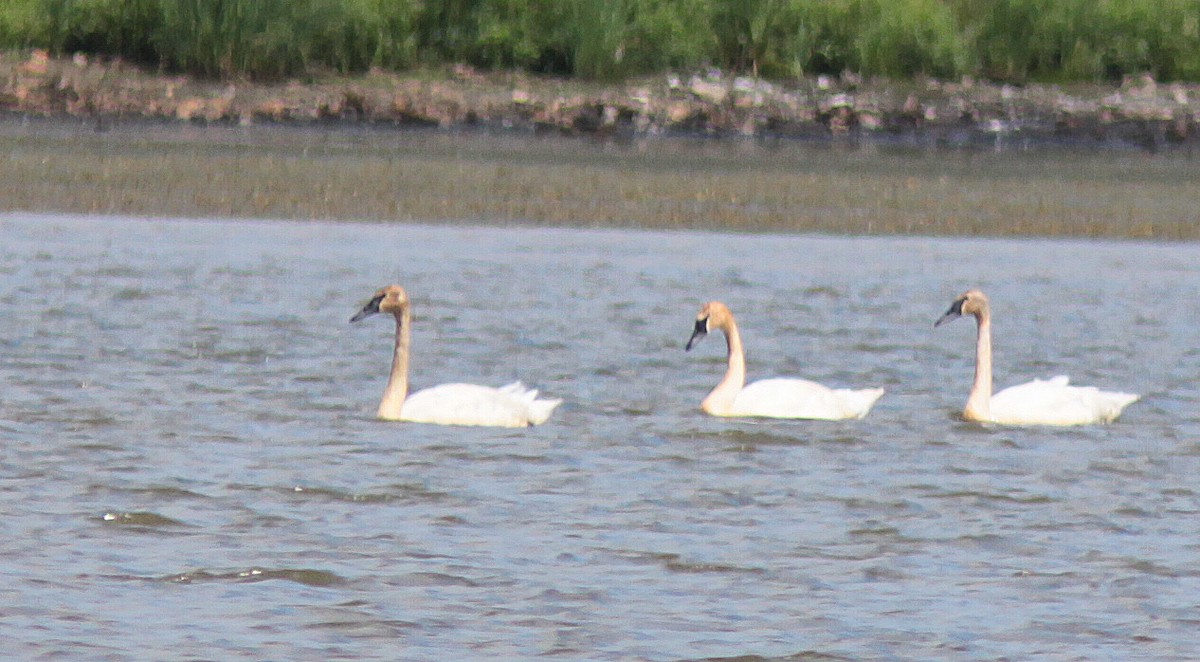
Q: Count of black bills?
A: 3